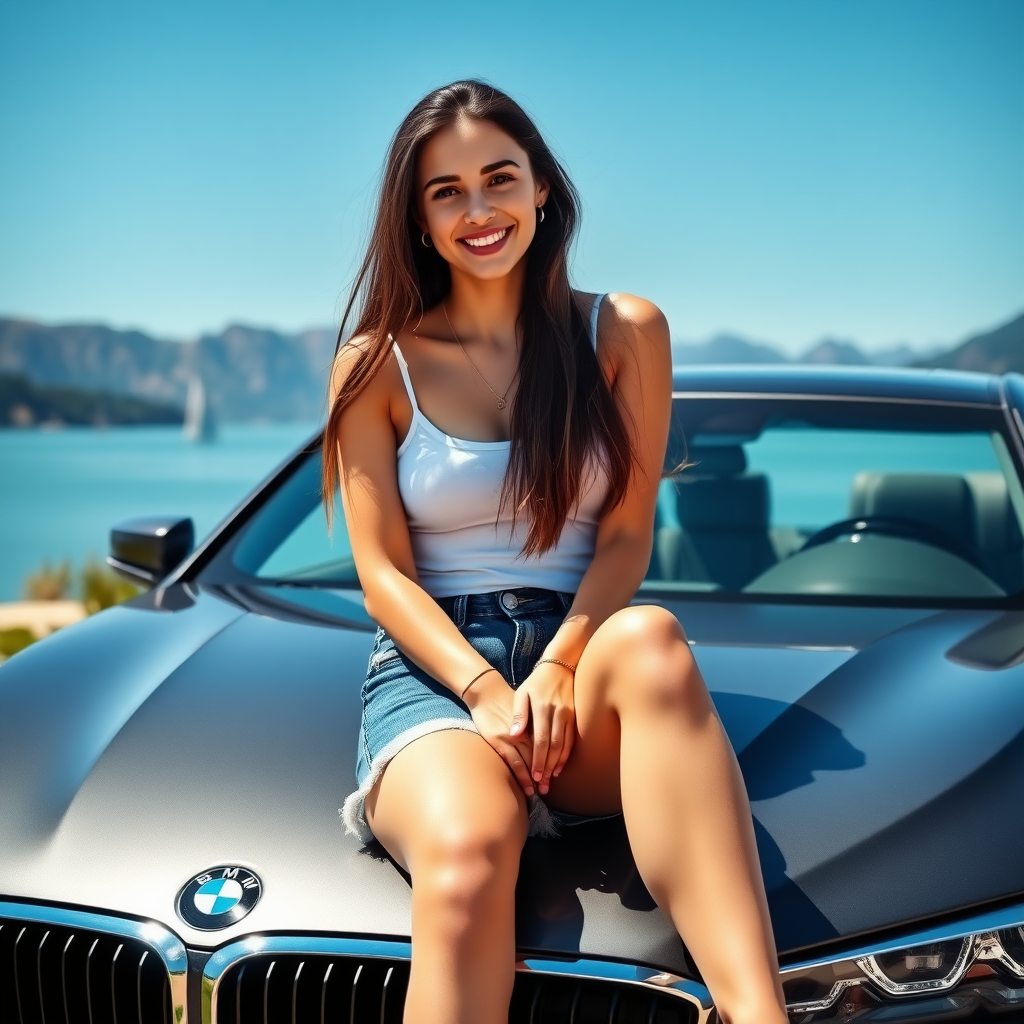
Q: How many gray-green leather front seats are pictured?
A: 2